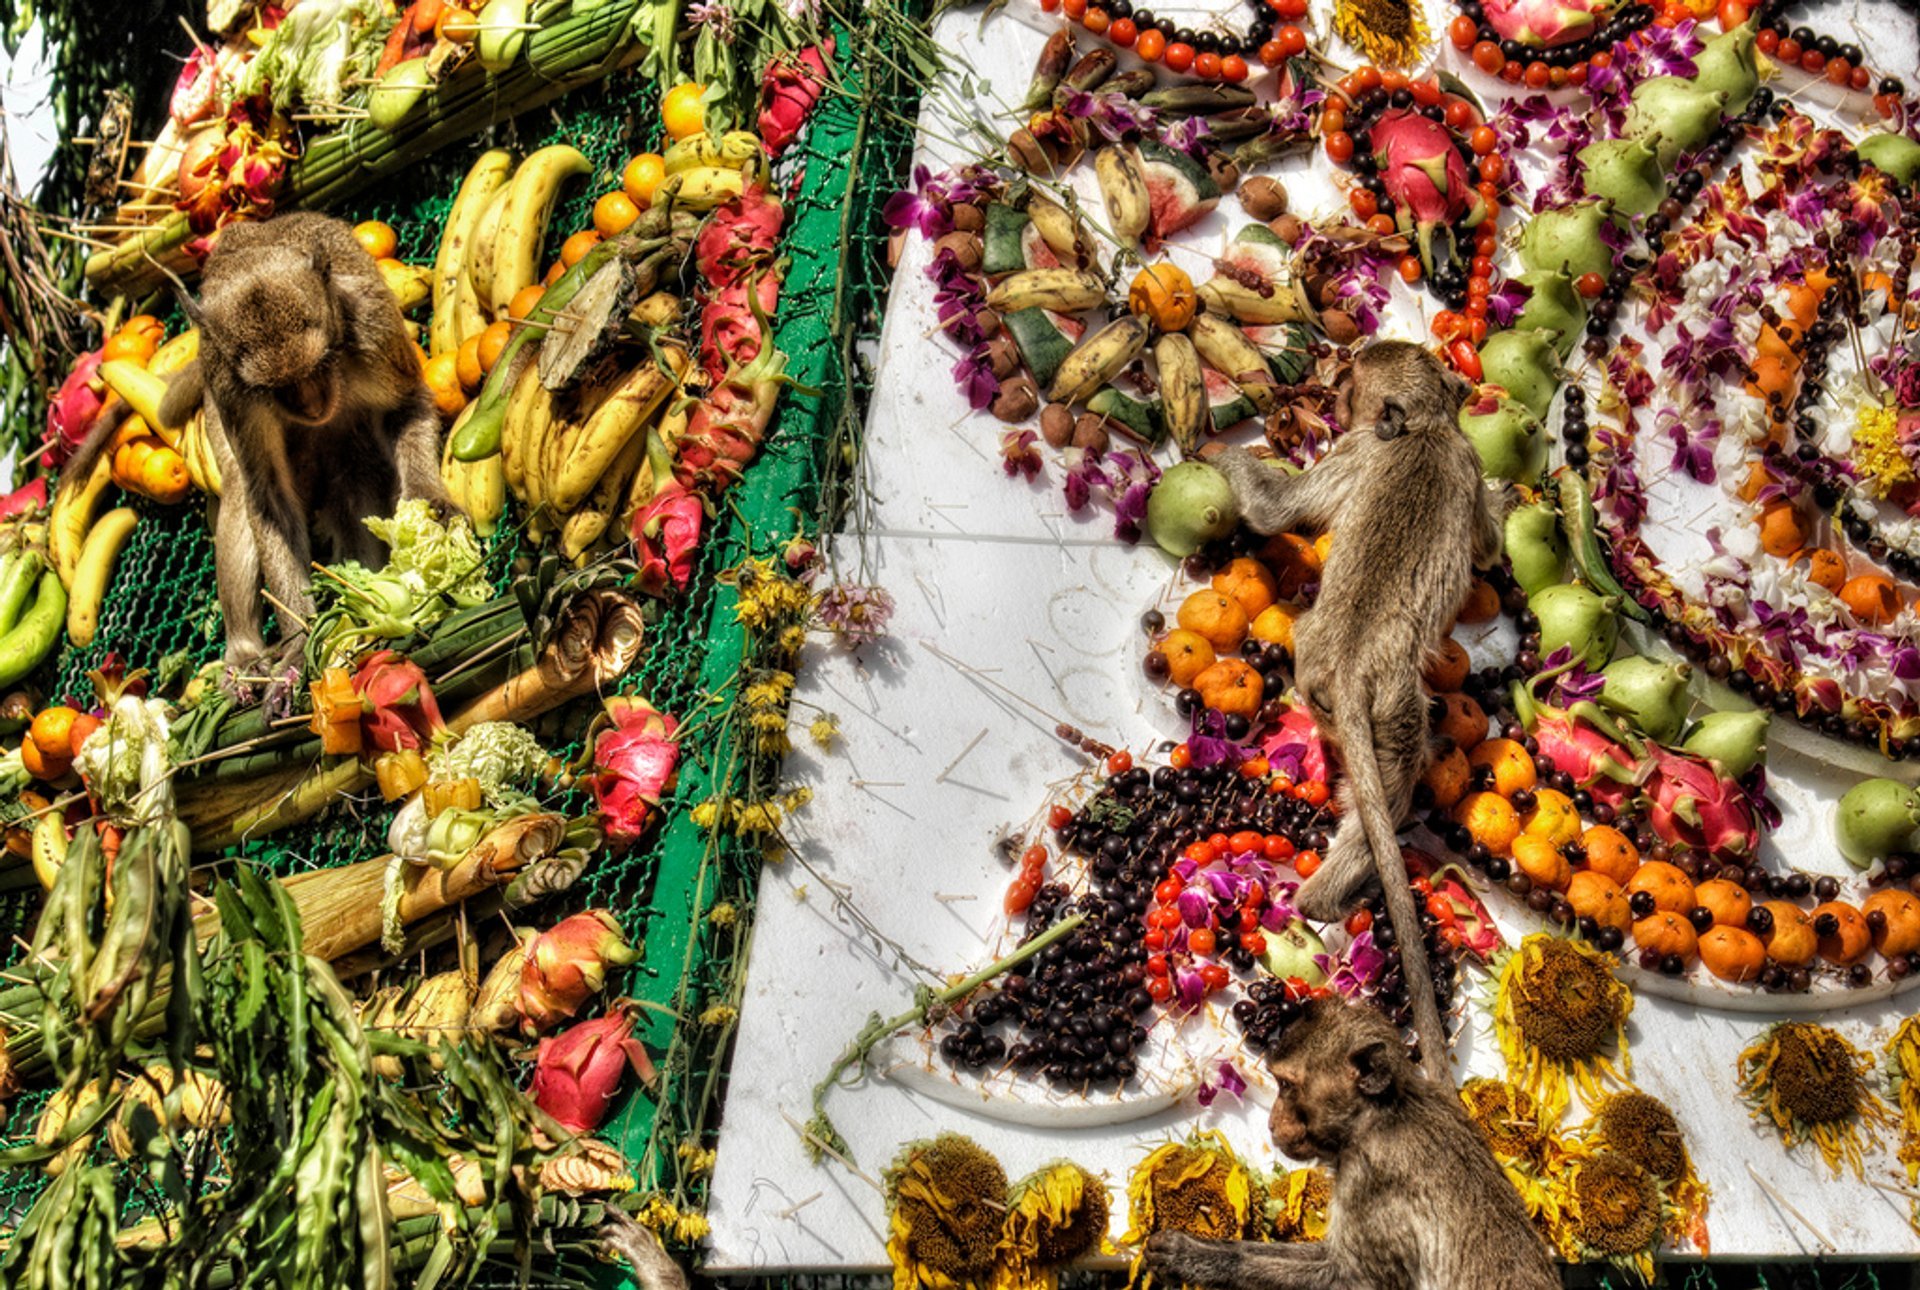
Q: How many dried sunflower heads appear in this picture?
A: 11